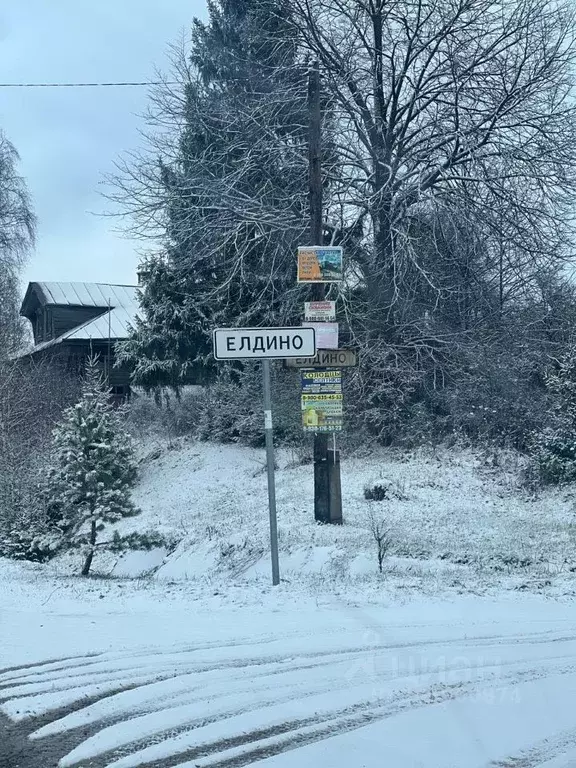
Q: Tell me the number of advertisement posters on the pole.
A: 5